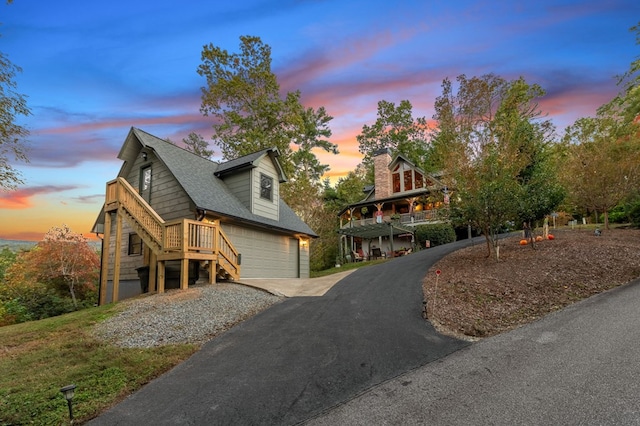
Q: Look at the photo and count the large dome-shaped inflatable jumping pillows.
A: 0